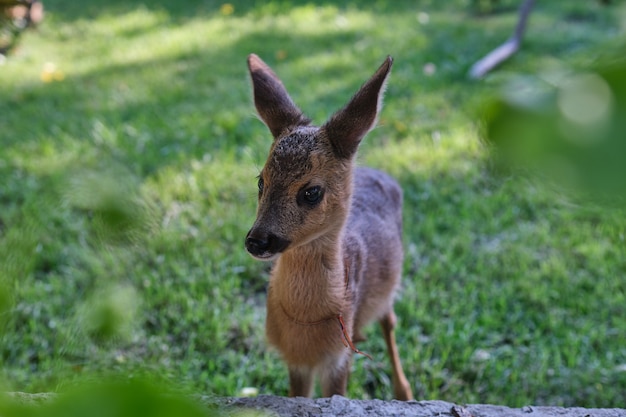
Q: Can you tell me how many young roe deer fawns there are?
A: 1